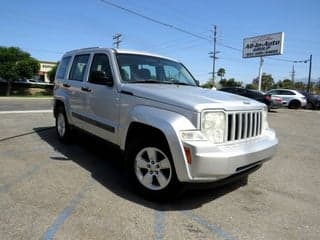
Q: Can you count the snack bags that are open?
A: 0